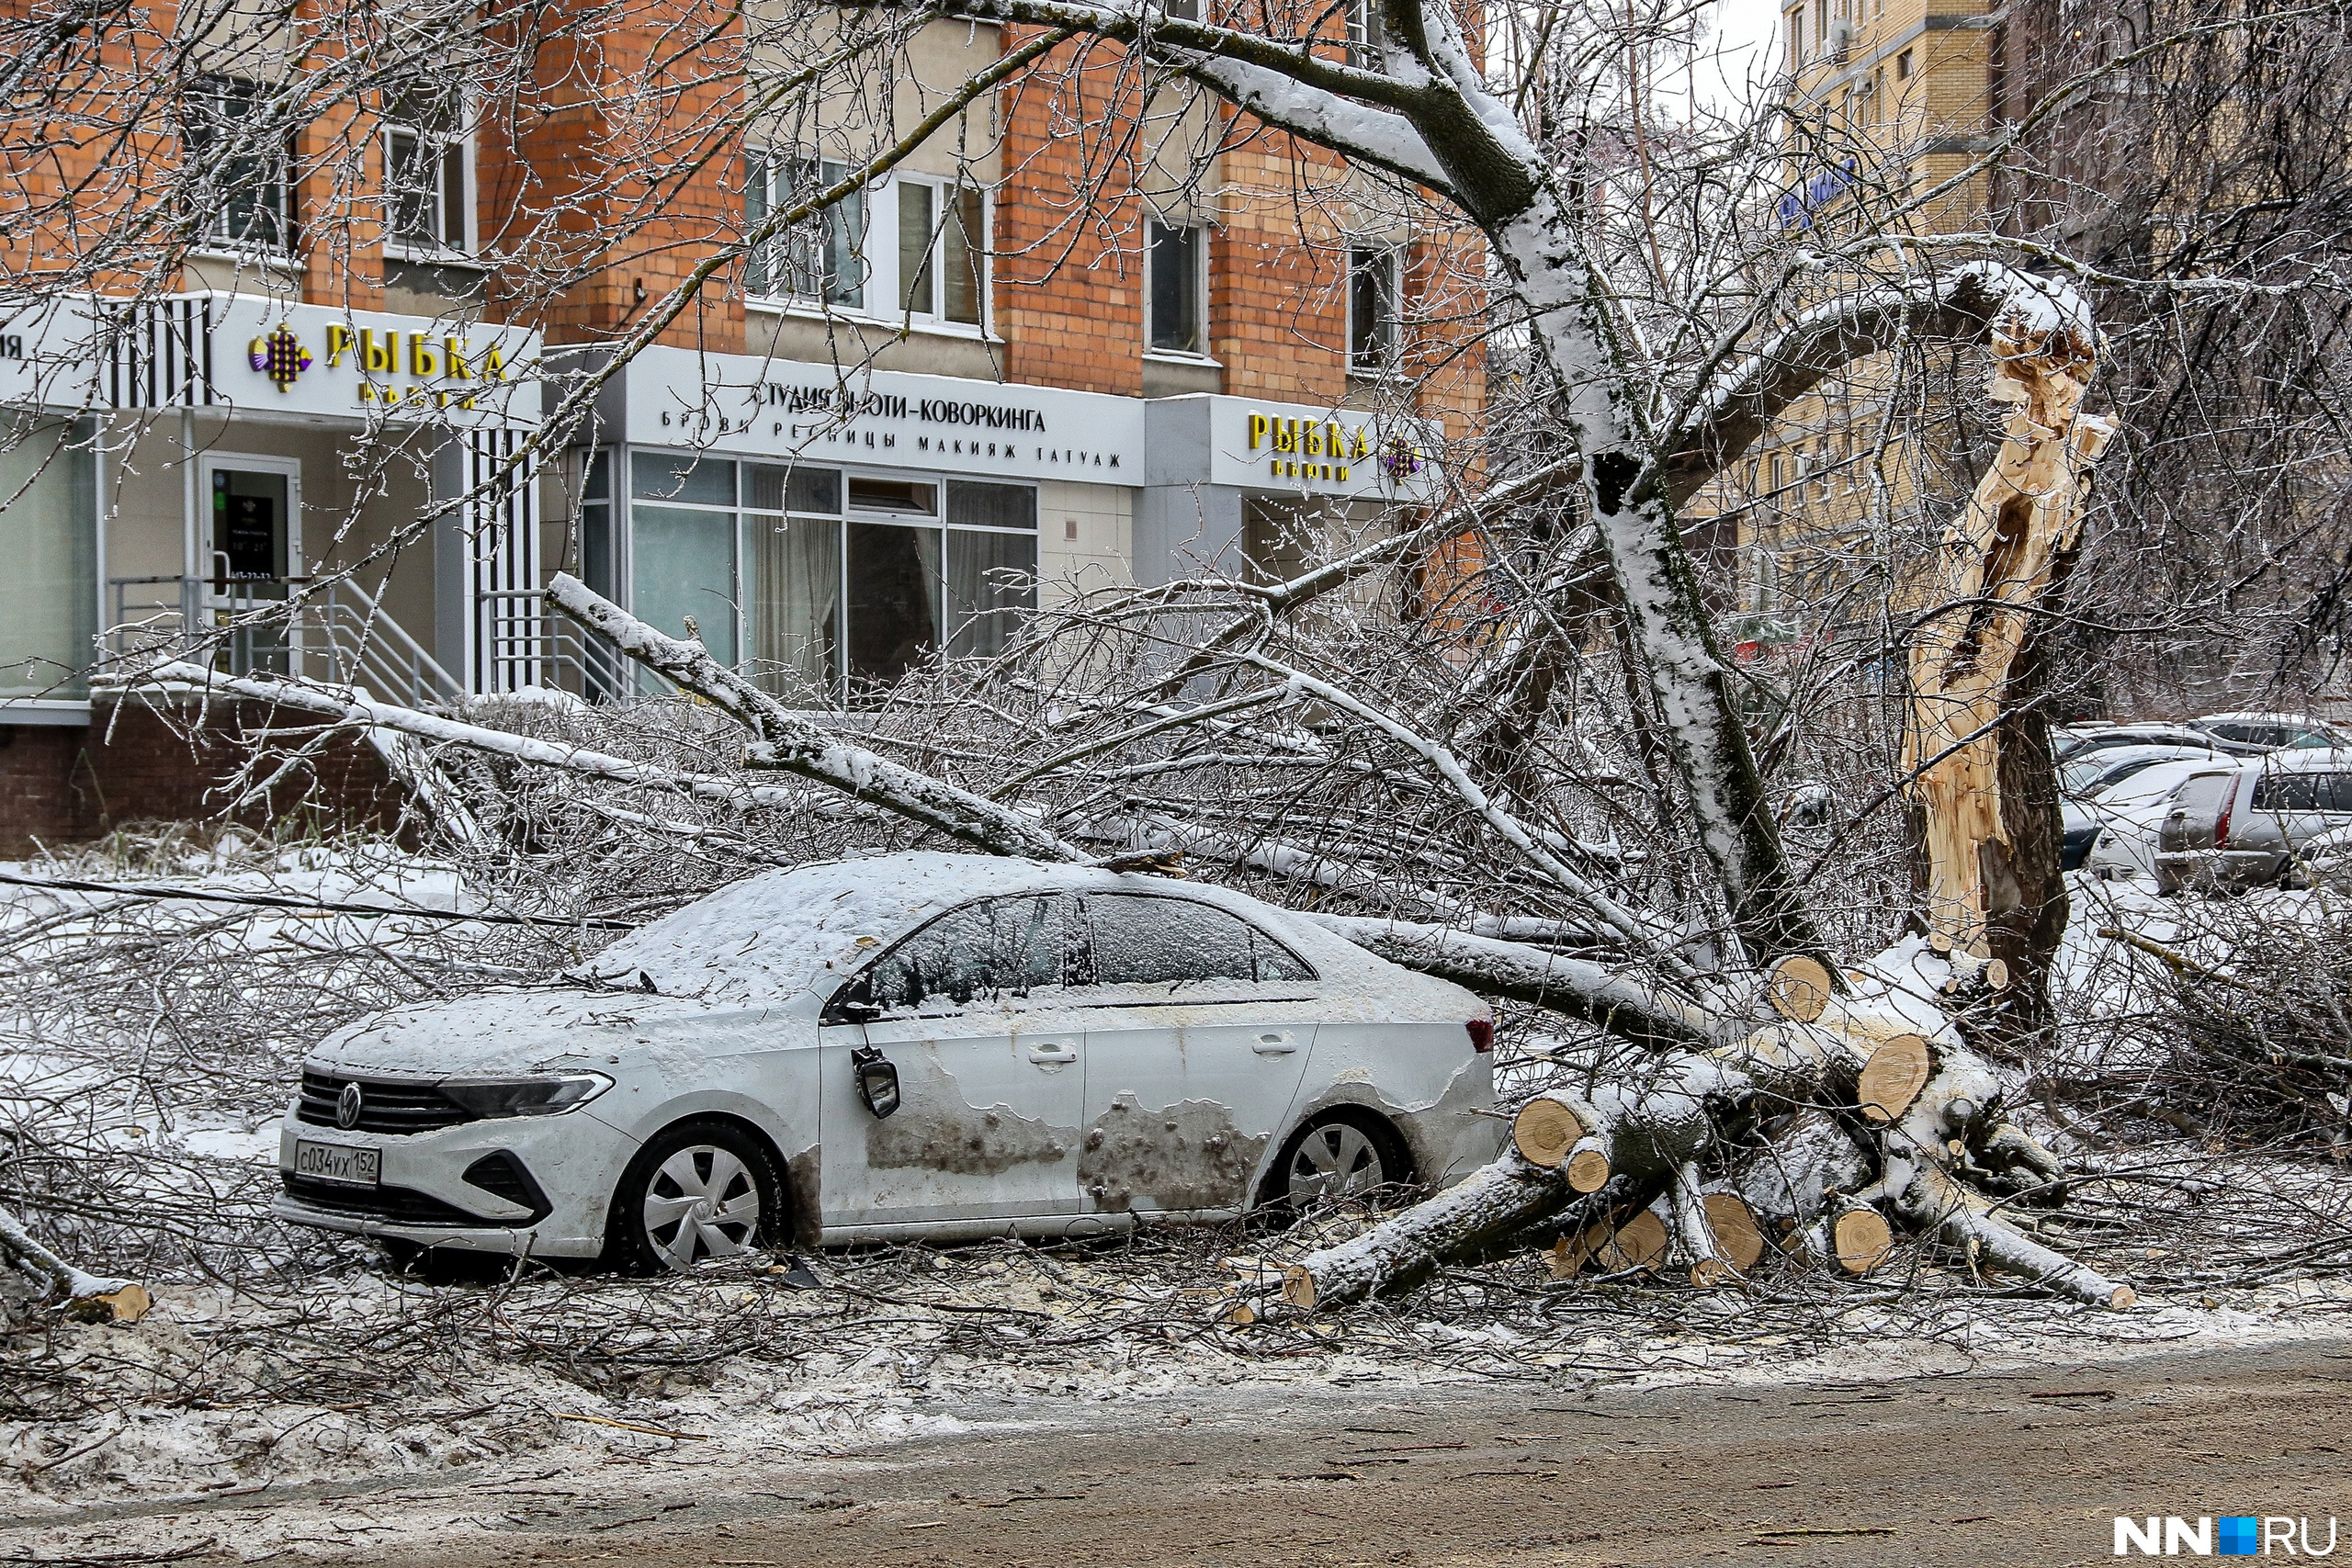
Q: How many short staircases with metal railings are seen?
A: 2